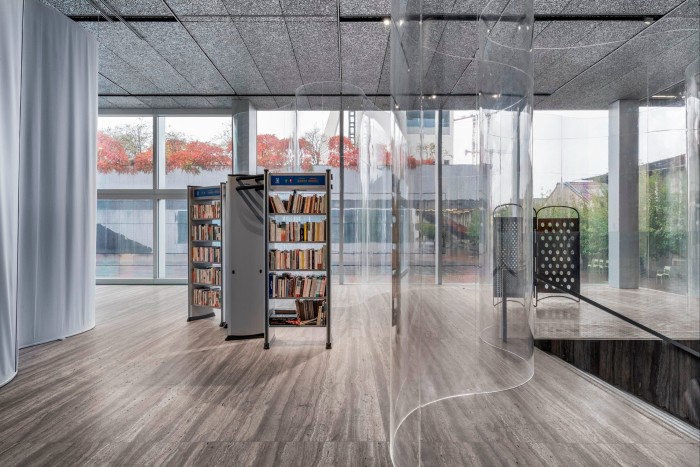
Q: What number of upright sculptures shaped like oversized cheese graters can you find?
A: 2